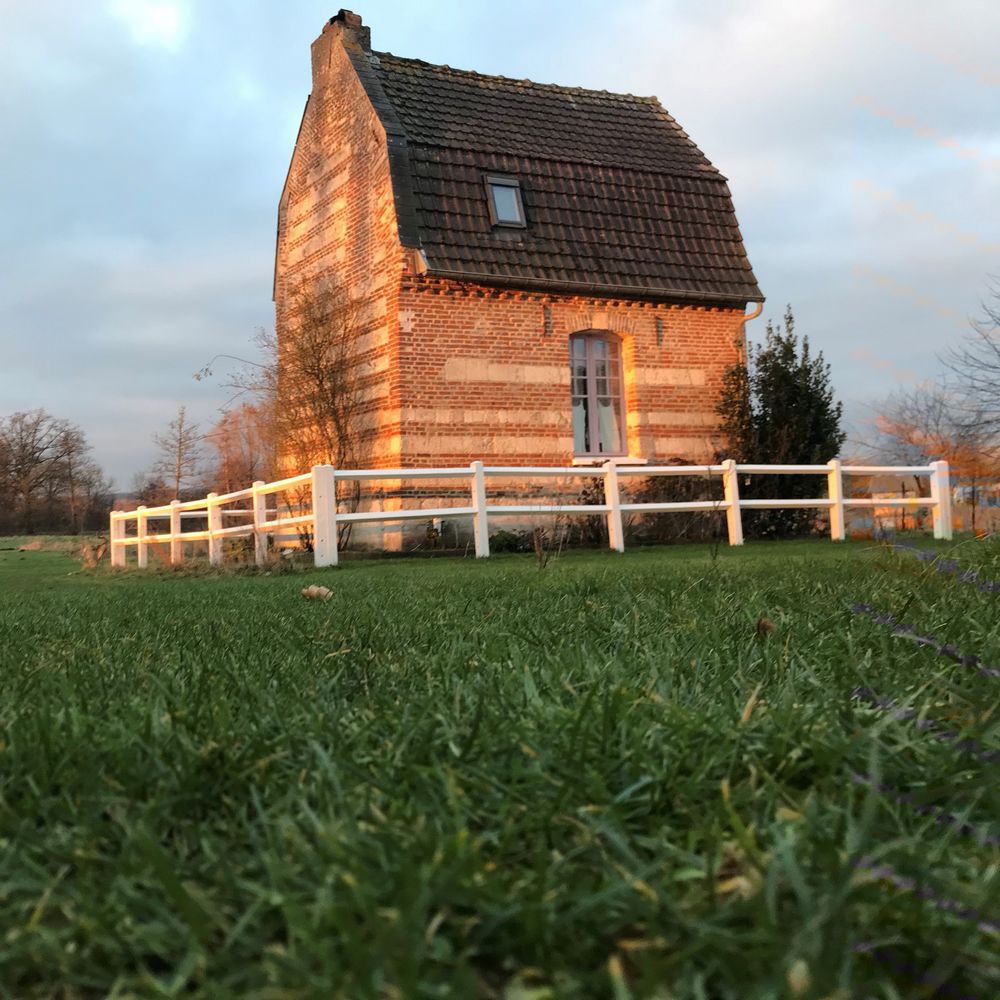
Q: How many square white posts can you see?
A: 11